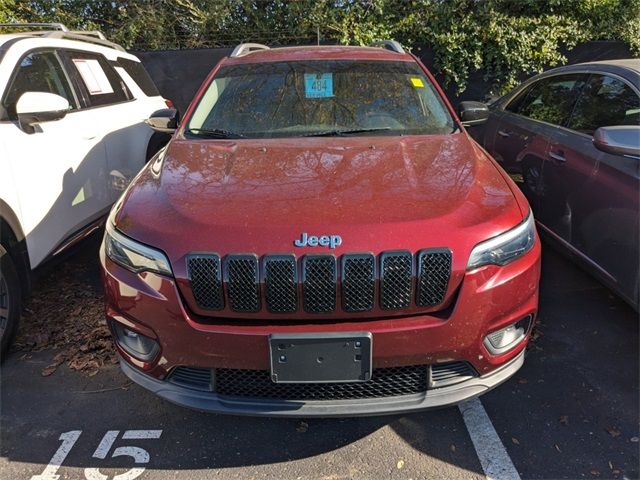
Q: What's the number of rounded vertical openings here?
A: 7